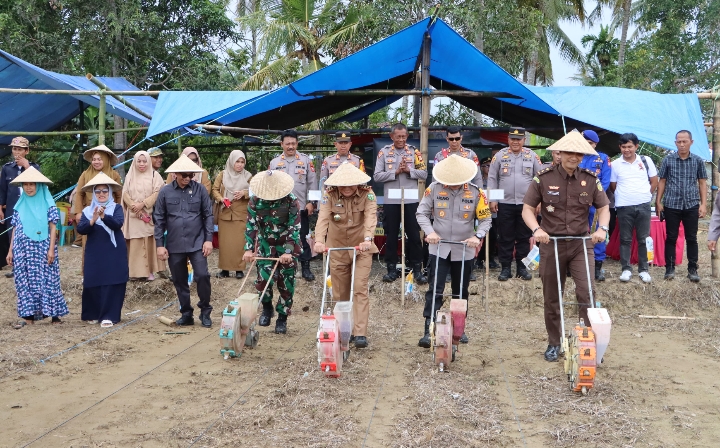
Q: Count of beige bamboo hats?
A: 8